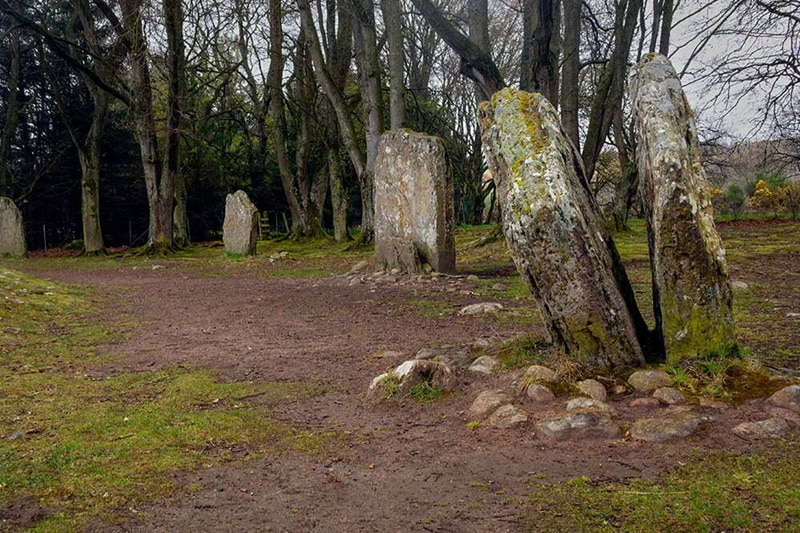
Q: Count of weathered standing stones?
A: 5